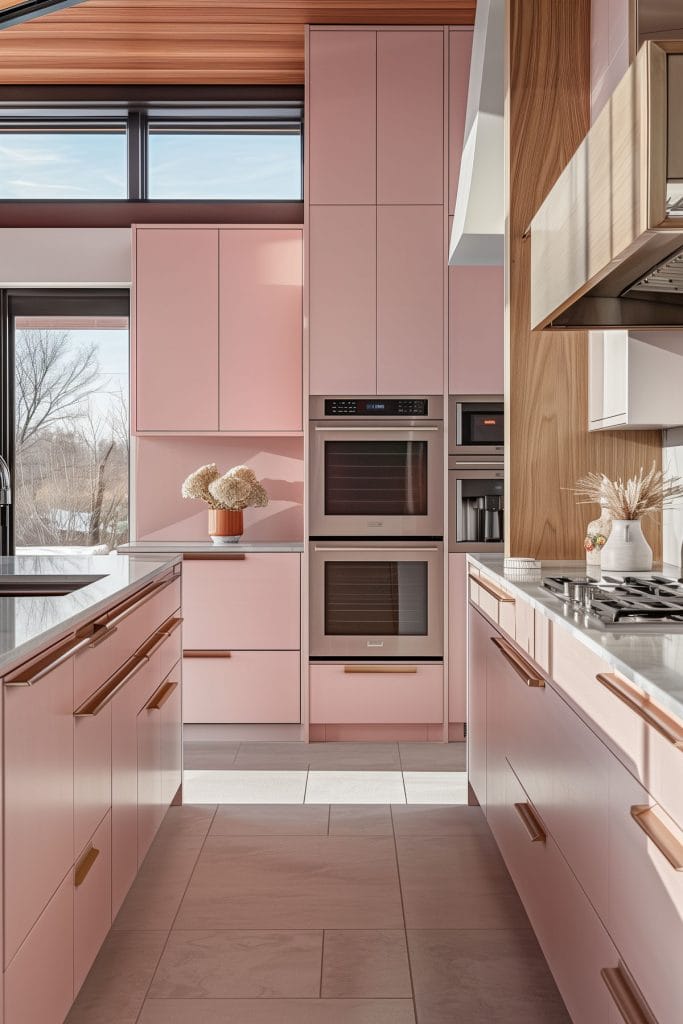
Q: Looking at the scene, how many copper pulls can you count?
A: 14